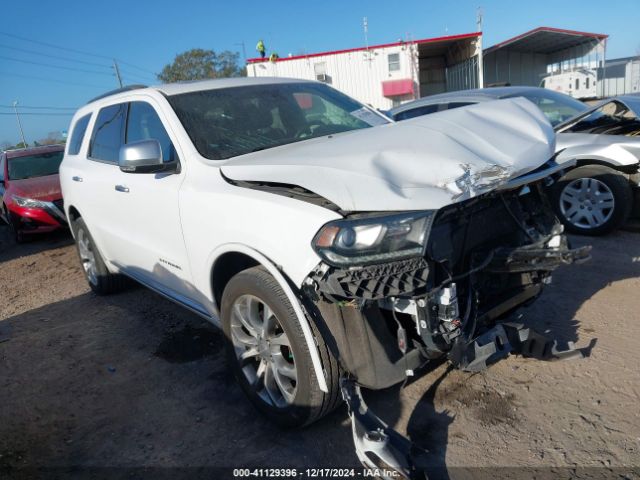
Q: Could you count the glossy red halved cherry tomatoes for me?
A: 0